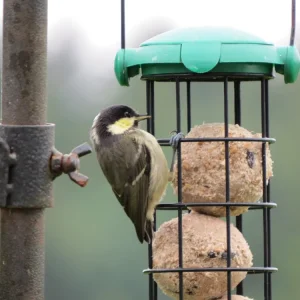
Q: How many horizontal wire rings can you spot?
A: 3